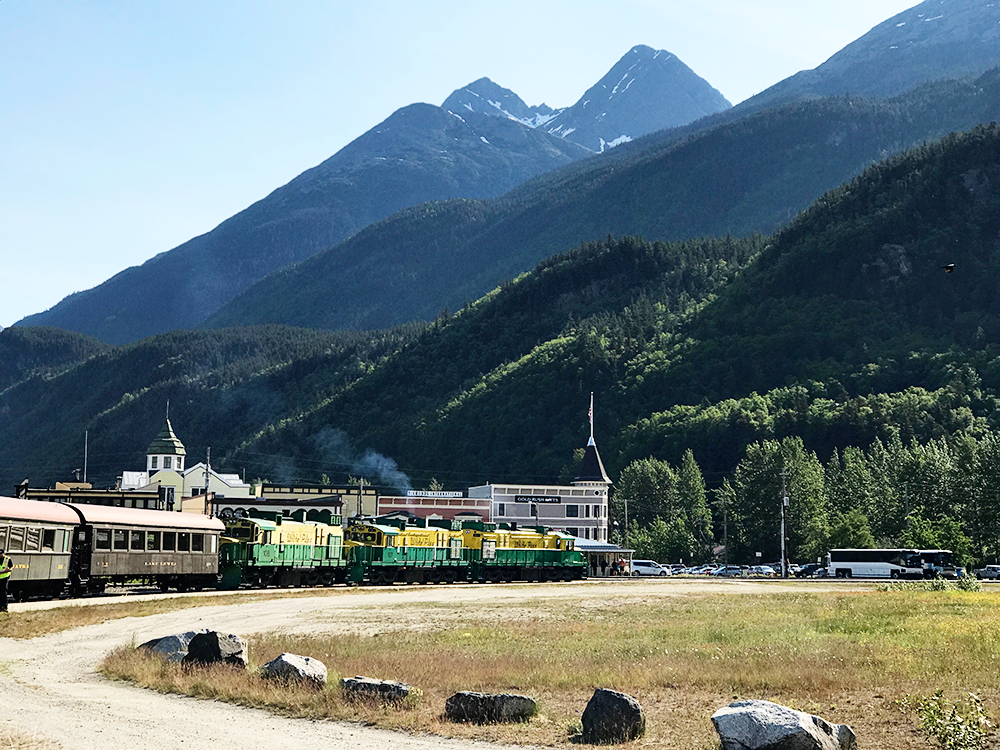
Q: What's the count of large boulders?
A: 7